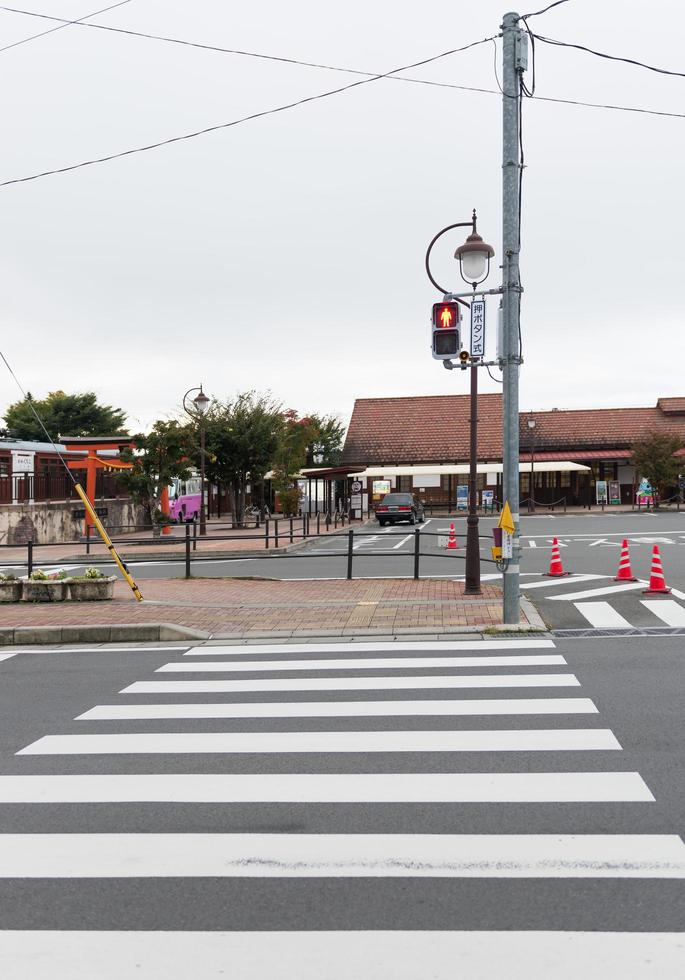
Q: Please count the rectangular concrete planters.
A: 3